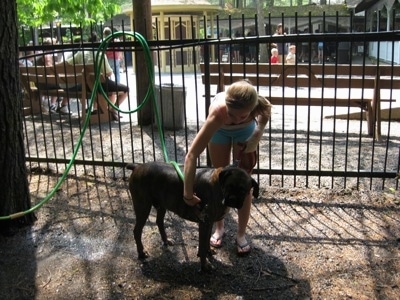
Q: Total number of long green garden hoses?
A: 1